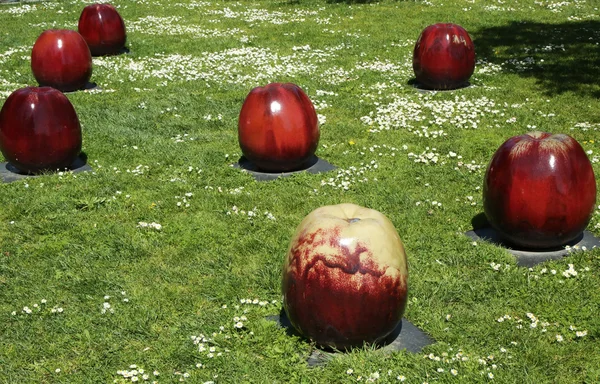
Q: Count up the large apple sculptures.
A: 7